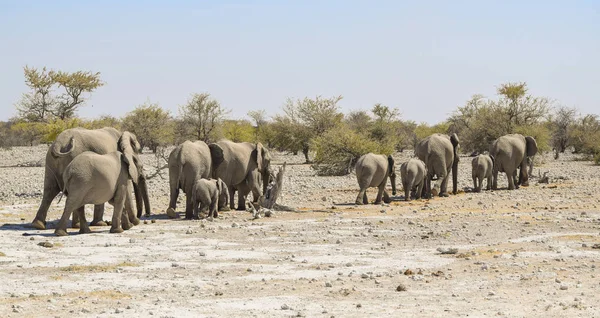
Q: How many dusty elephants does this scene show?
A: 10